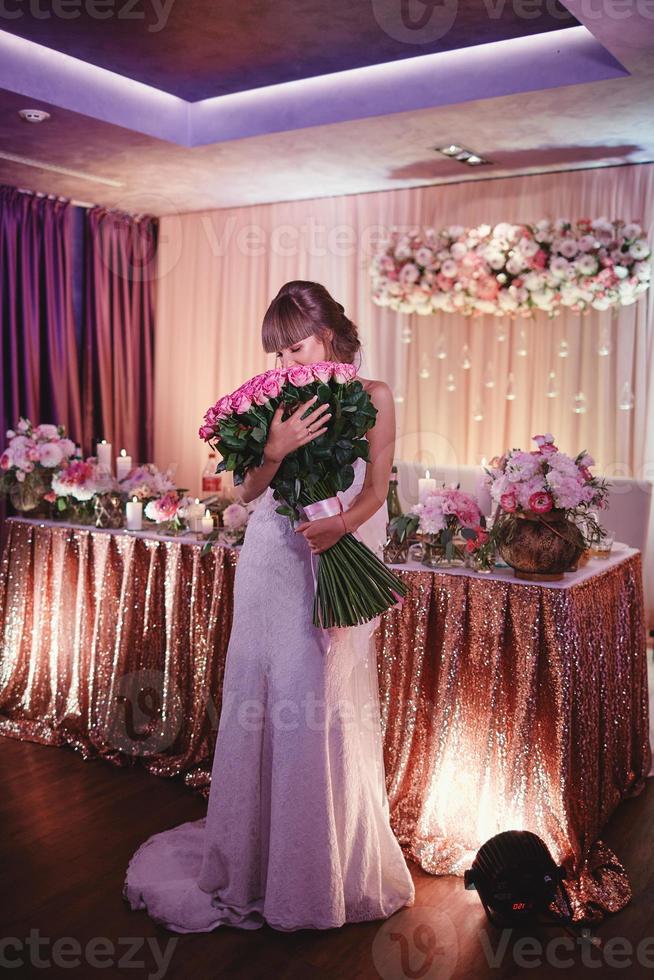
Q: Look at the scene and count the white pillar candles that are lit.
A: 7